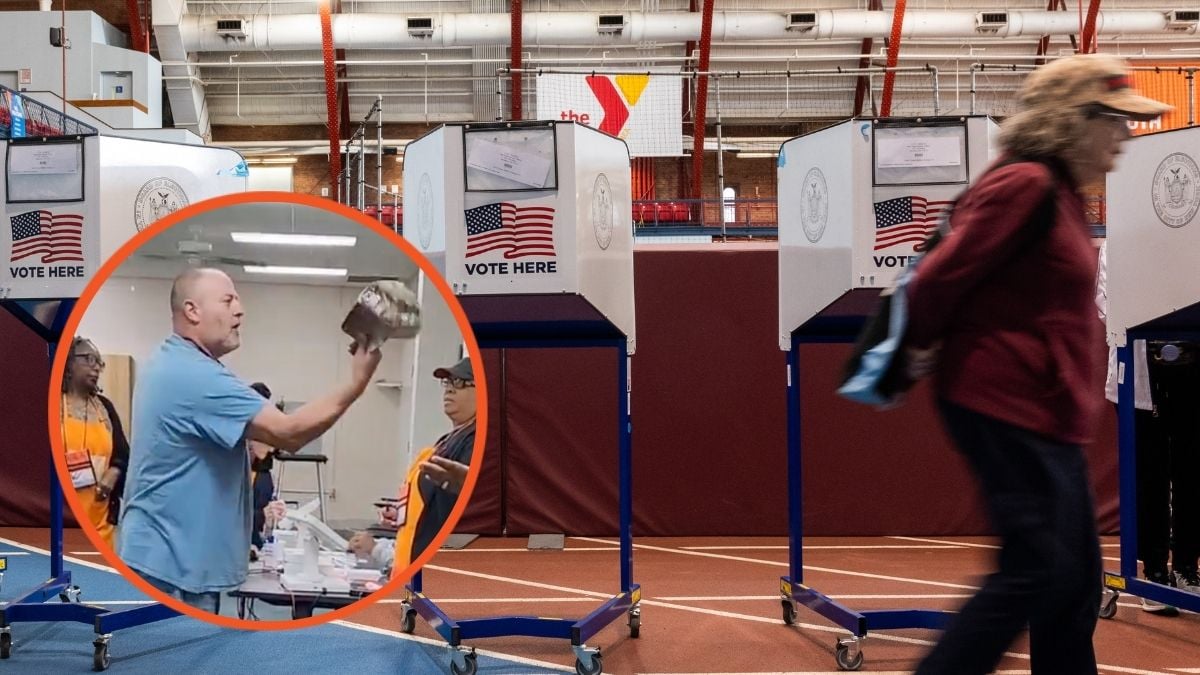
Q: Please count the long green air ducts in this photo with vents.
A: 0